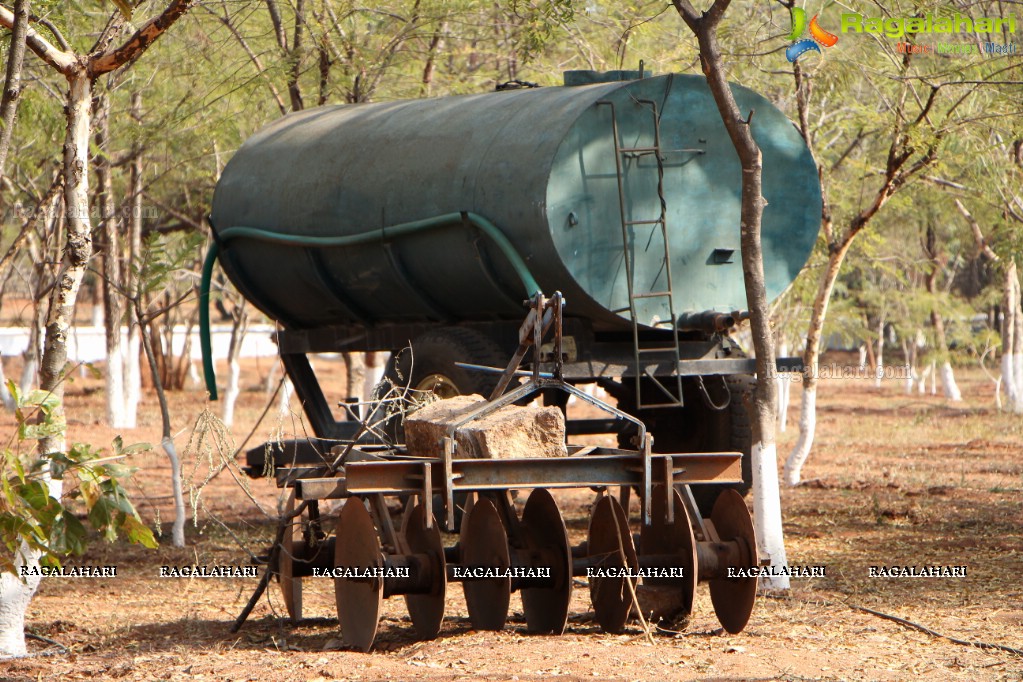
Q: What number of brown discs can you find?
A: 8